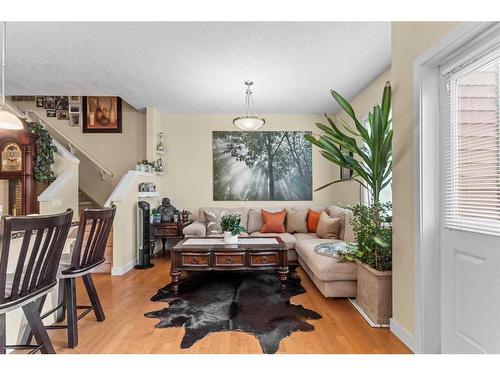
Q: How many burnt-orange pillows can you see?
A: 2